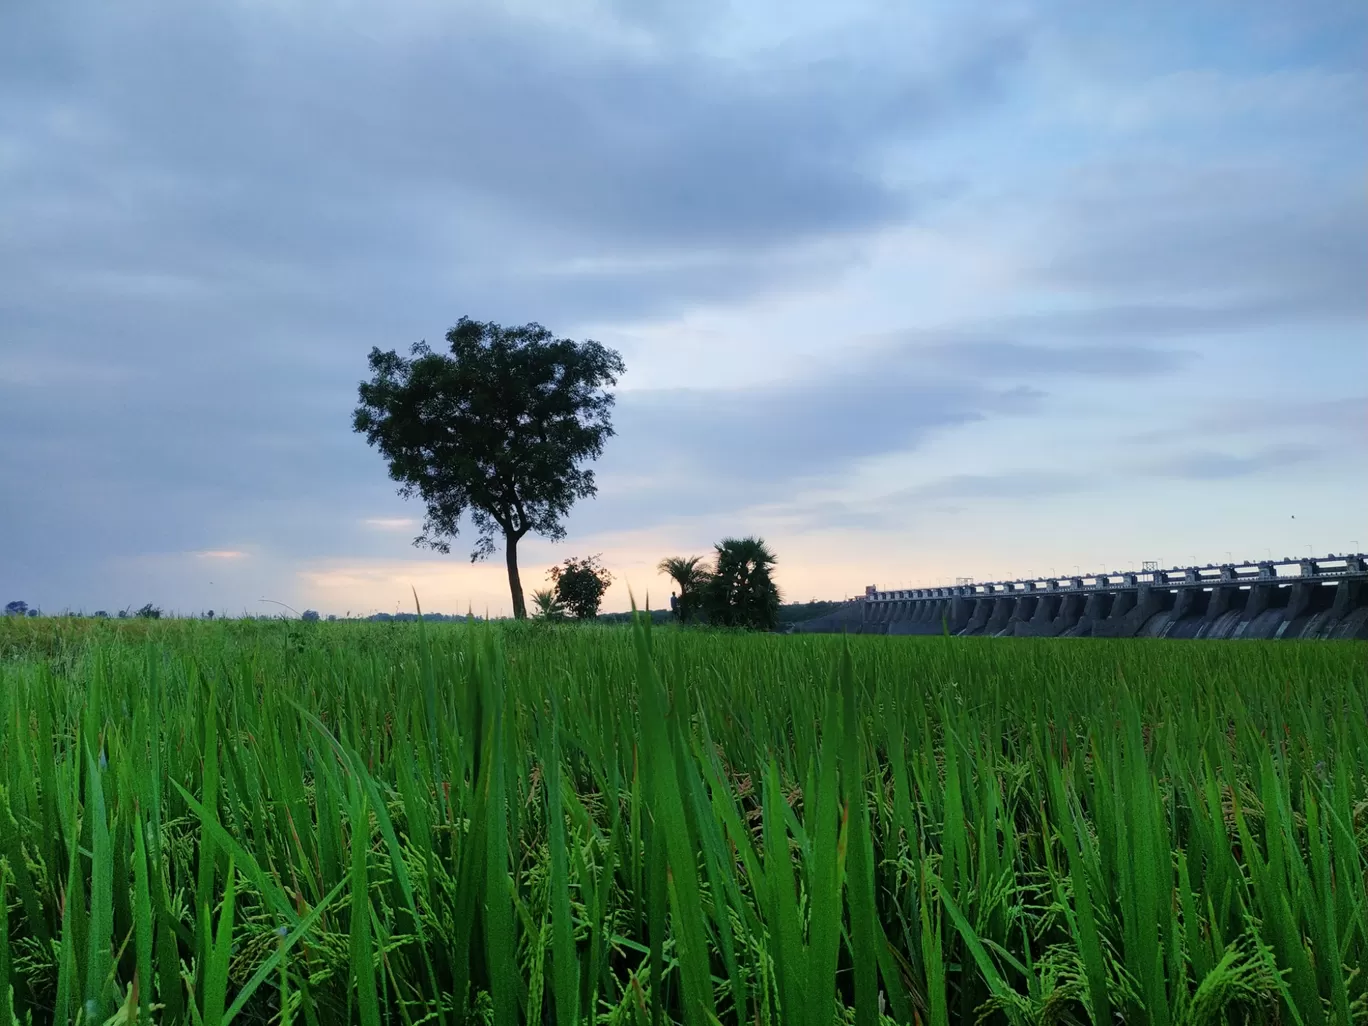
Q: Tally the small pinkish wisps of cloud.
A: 2